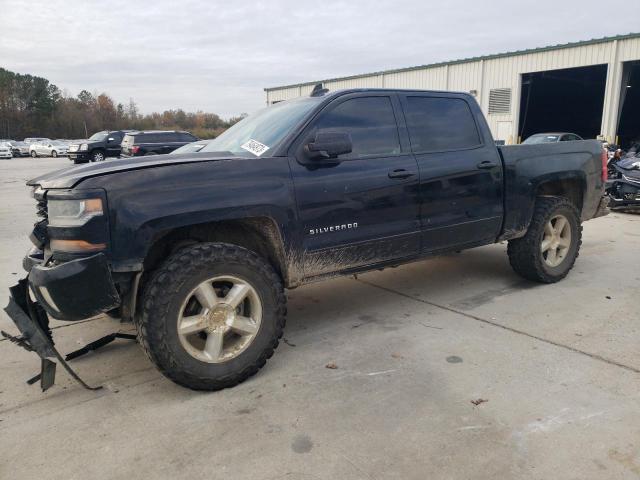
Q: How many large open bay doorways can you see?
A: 2